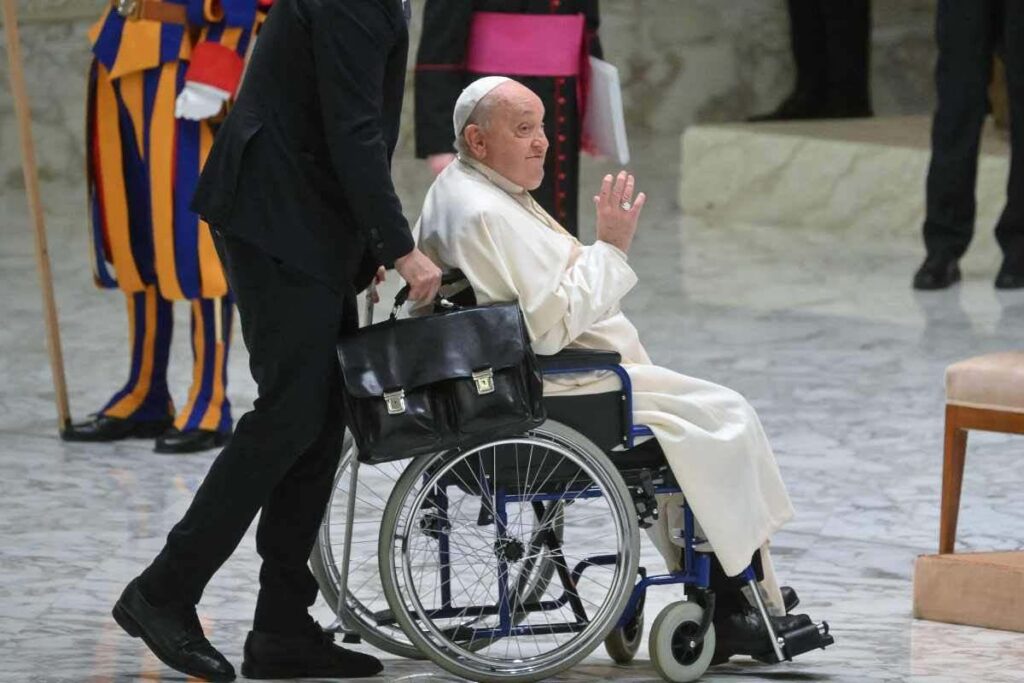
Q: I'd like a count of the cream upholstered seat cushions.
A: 1